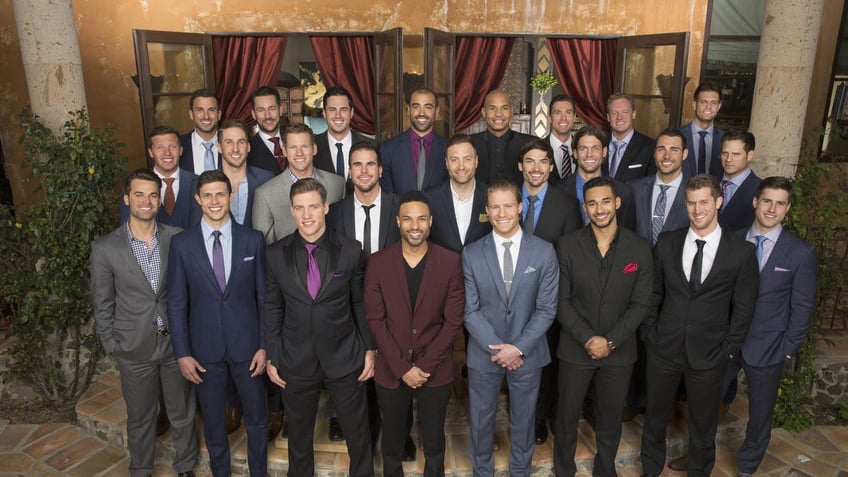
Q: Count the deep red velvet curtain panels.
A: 4